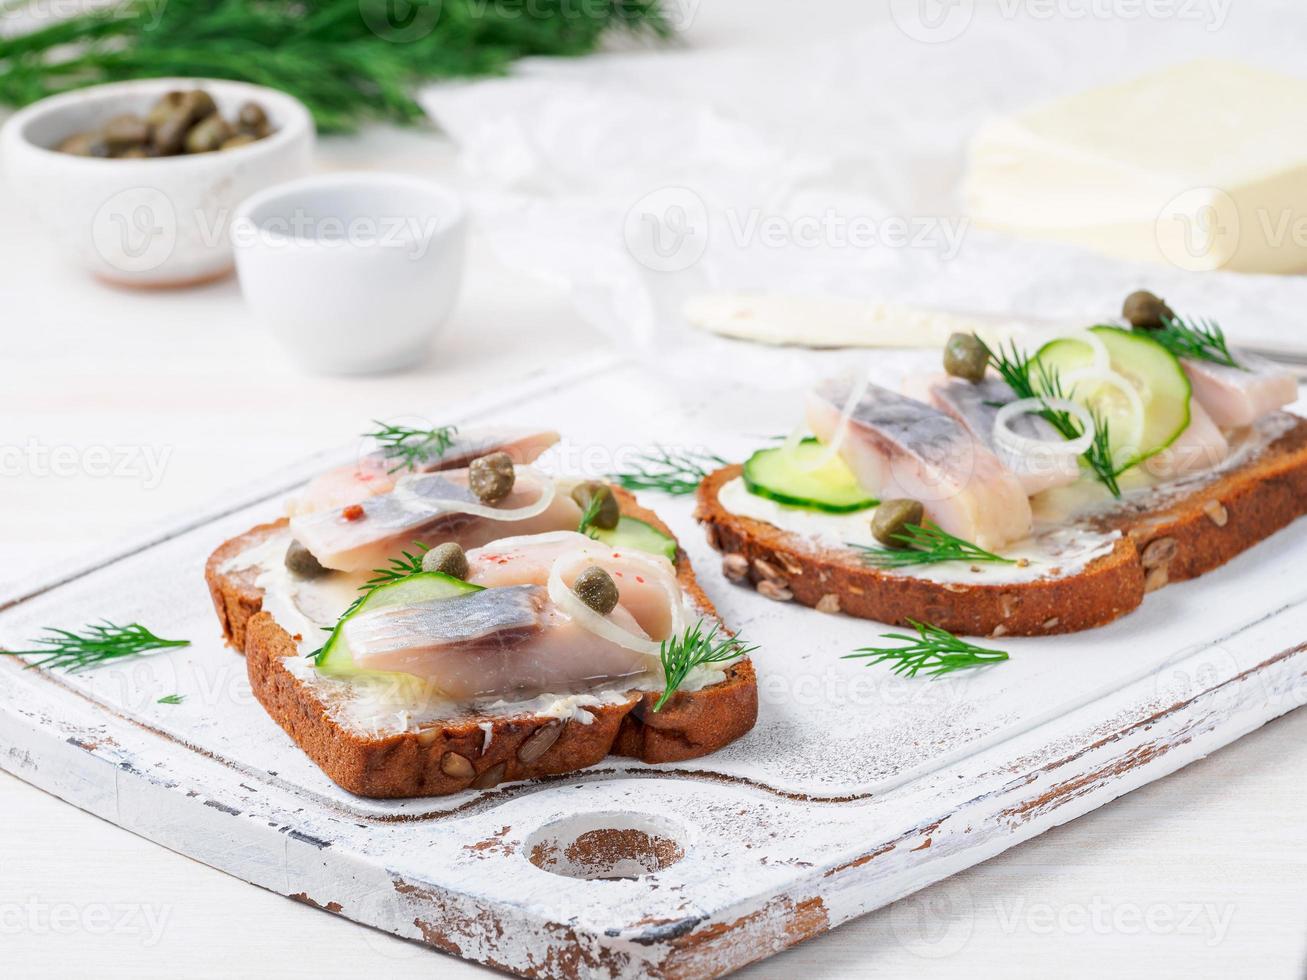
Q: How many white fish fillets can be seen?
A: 8